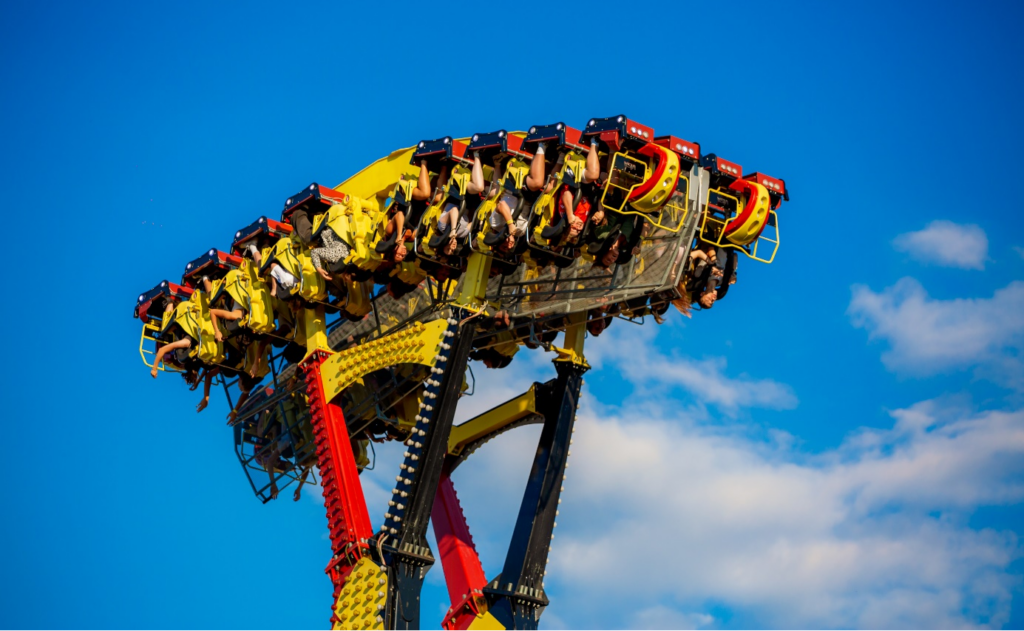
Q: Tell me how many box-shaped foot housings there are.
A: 11